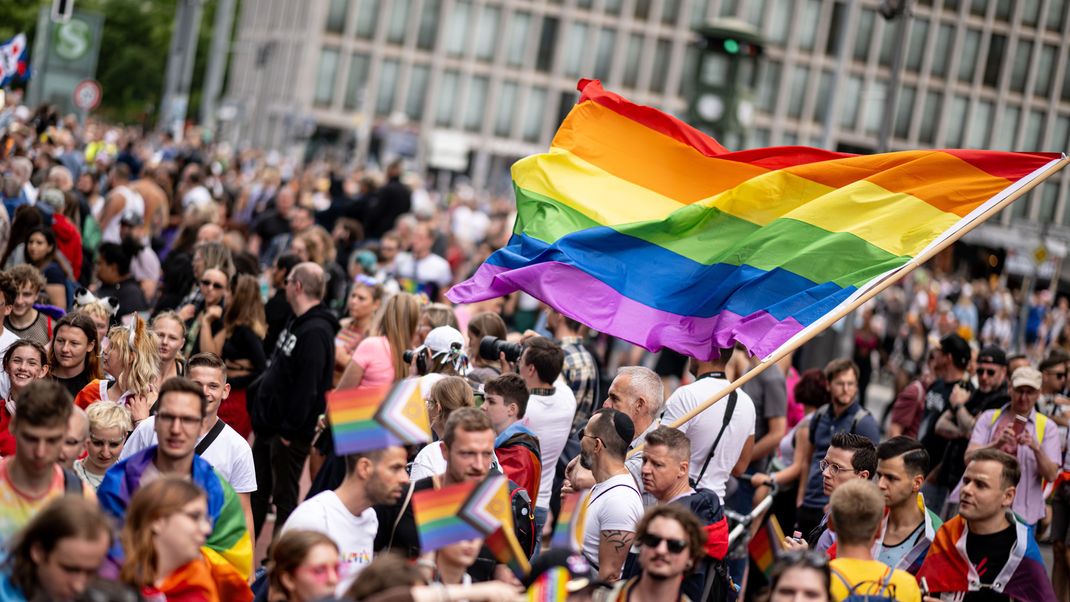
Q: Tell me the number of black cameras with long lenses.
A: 2